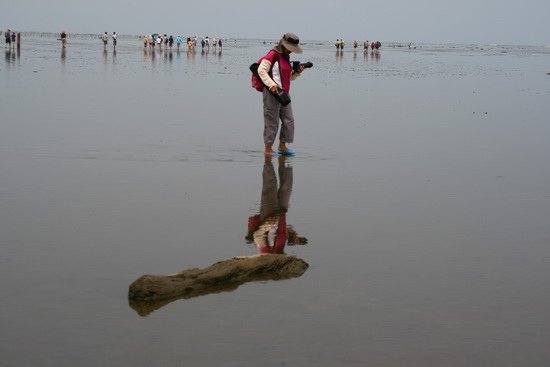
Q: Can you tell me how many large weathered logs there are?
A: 1